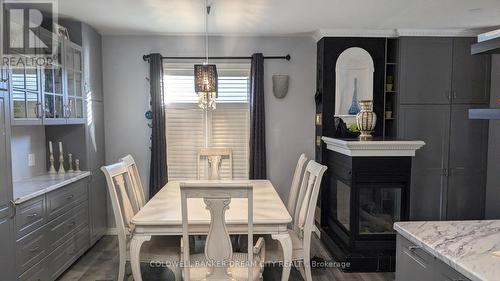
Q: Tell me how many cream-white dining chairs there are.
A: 6